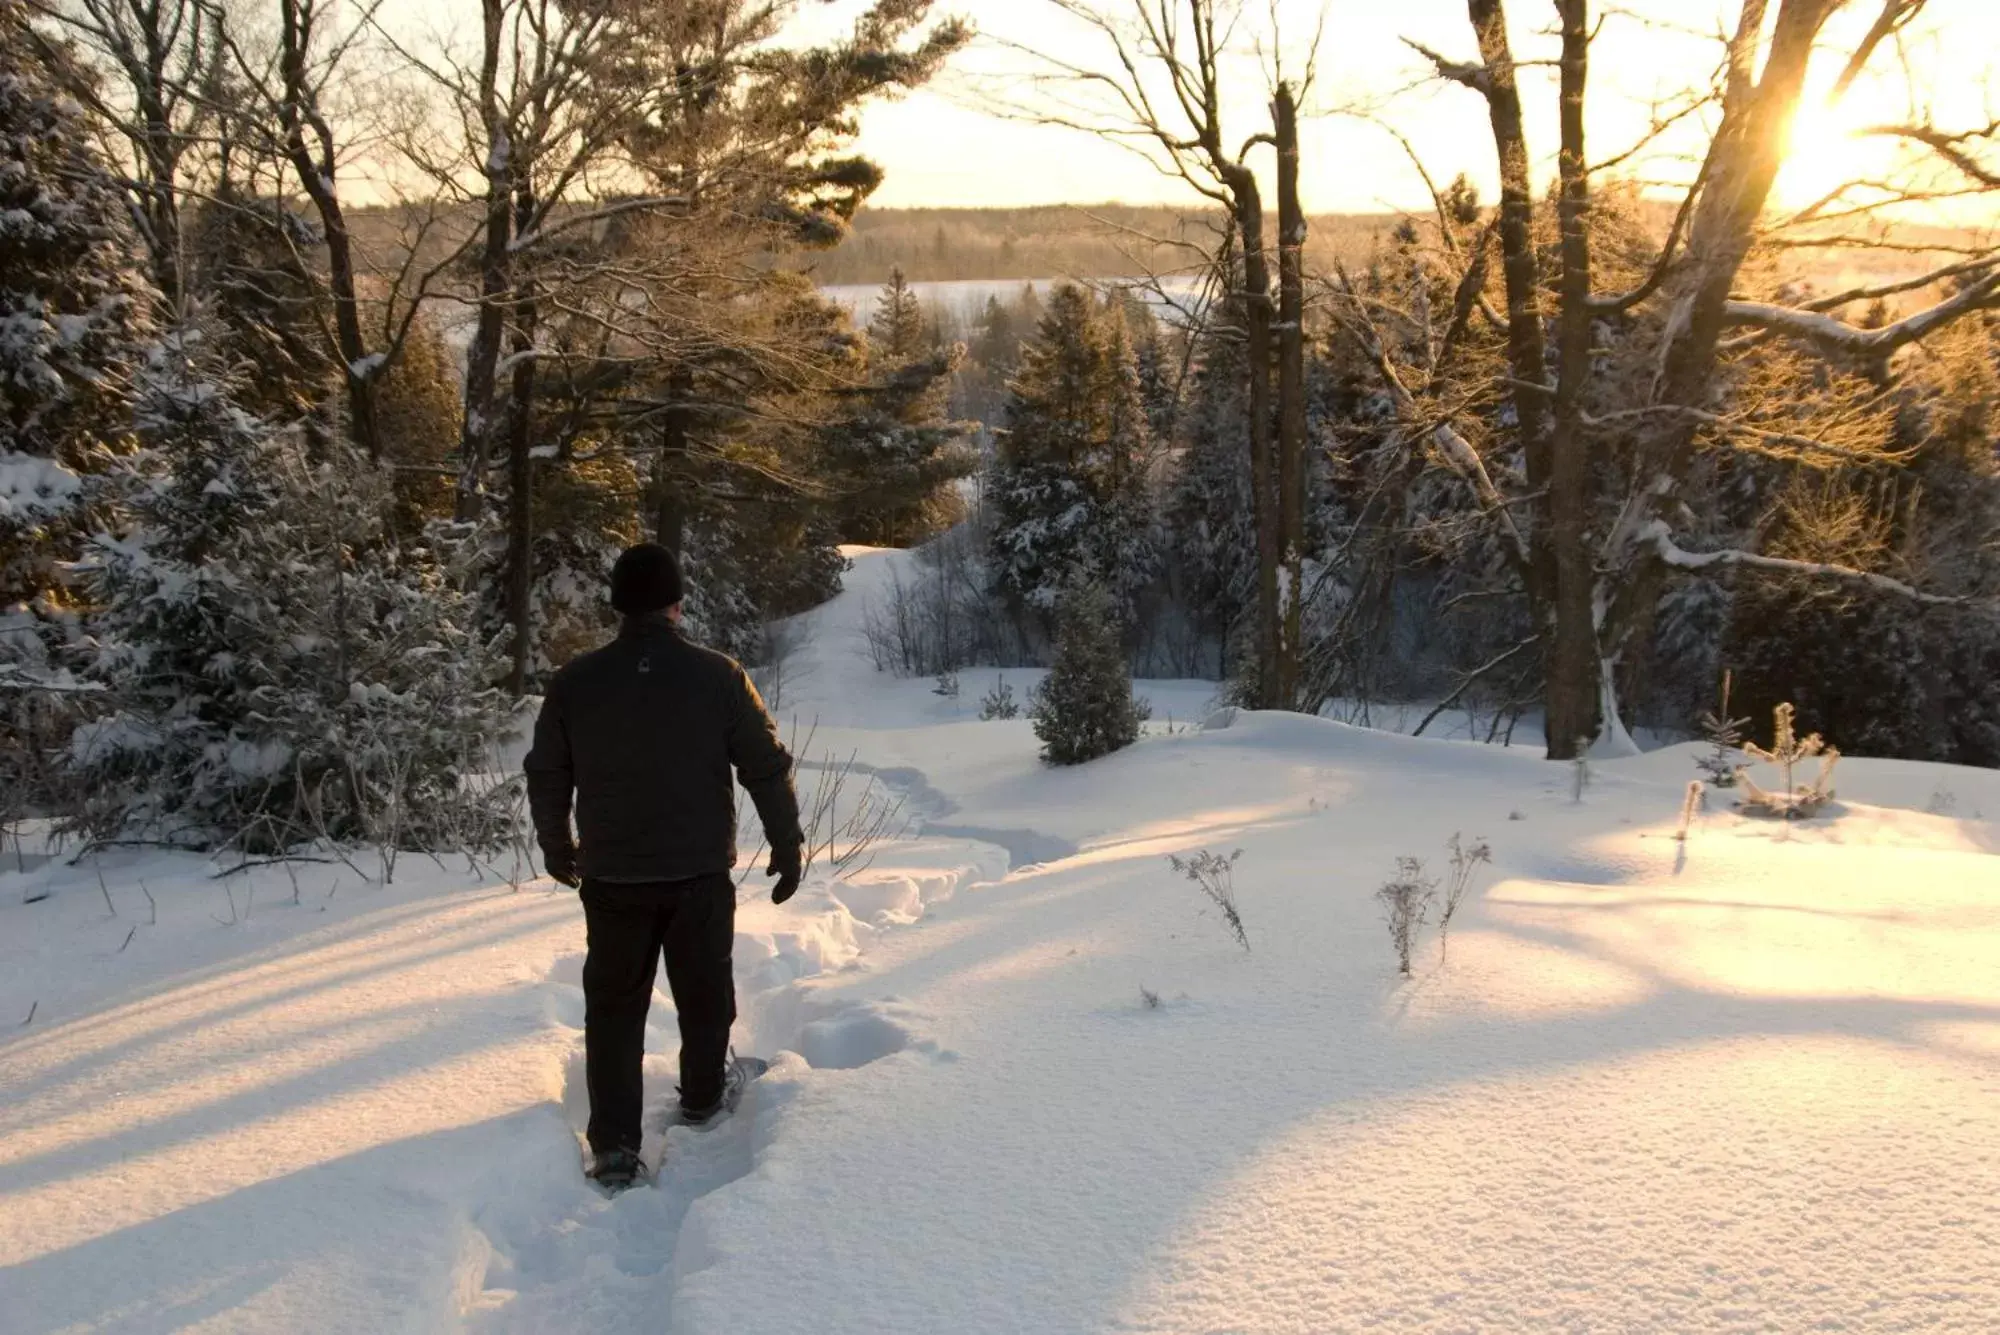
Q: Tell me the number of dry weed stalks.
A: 3